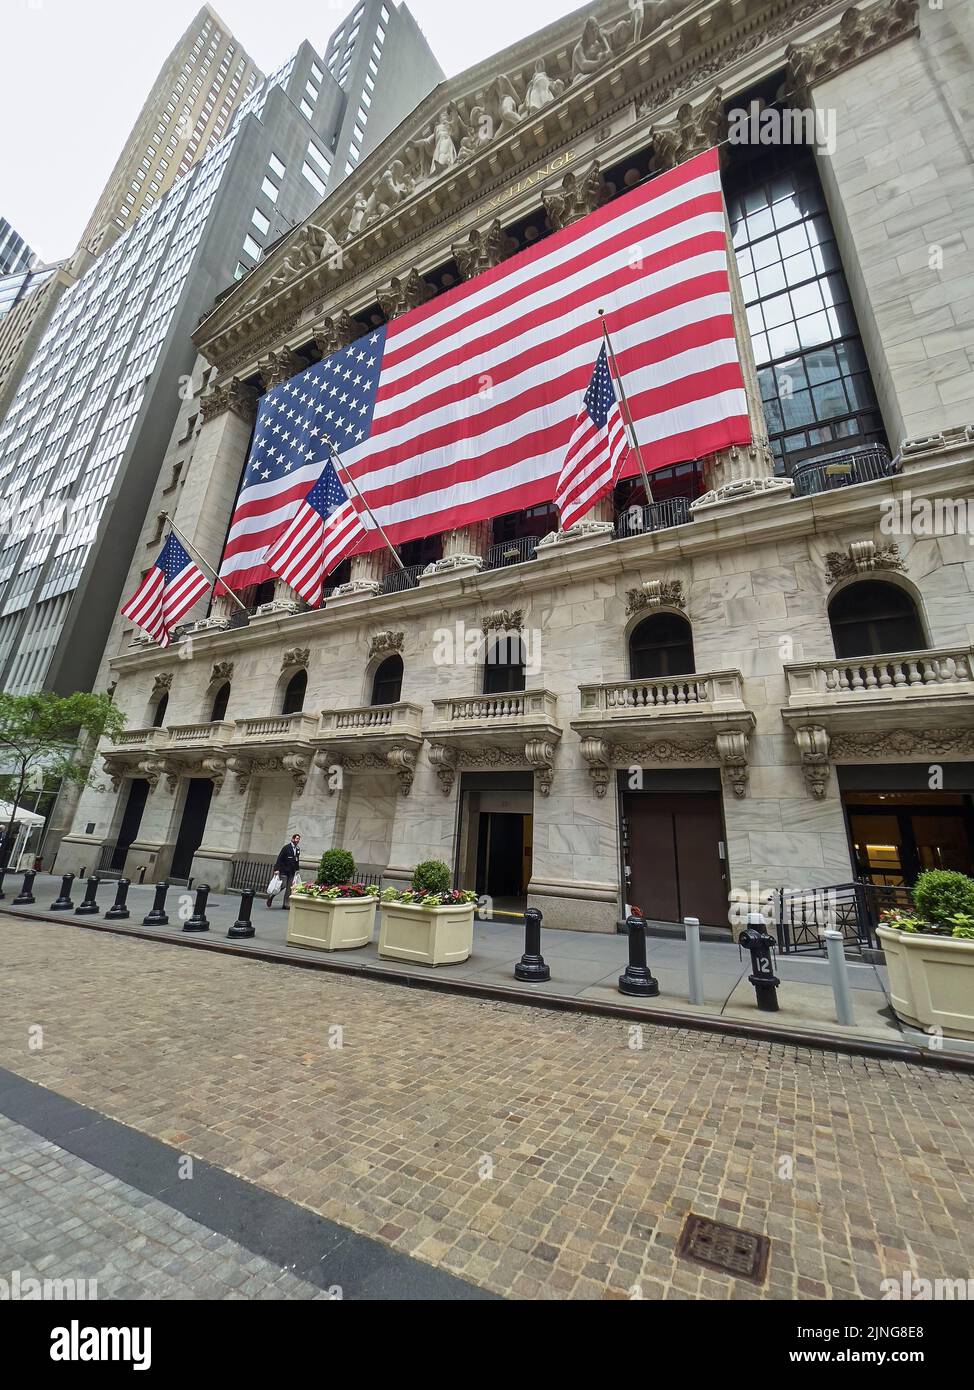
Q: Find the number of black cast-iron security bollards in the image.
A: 10